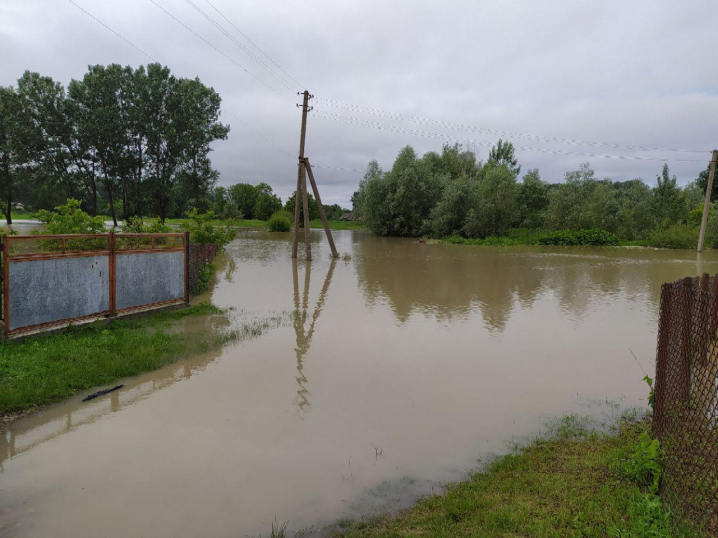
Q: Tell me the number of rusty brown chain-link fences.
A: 1